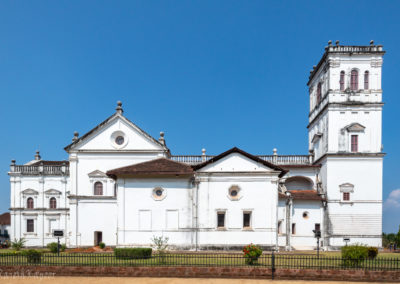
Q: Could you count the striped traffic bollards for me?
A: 0